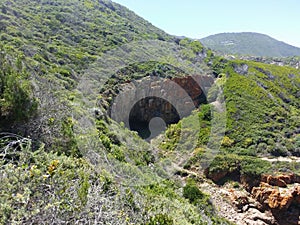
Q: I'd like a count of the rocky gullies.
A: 1